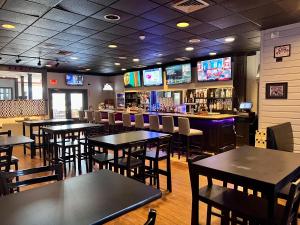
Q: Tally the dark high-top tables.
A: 6